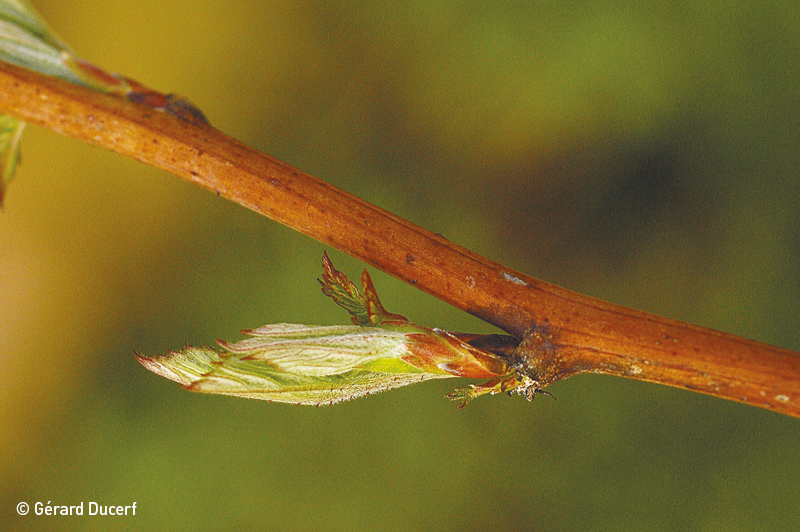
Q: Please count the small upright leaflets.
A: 2